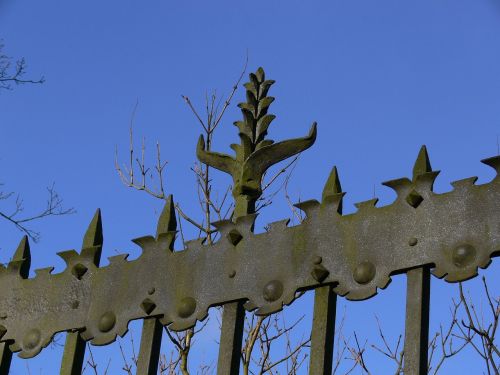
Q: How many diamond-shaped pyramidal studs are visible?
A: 6